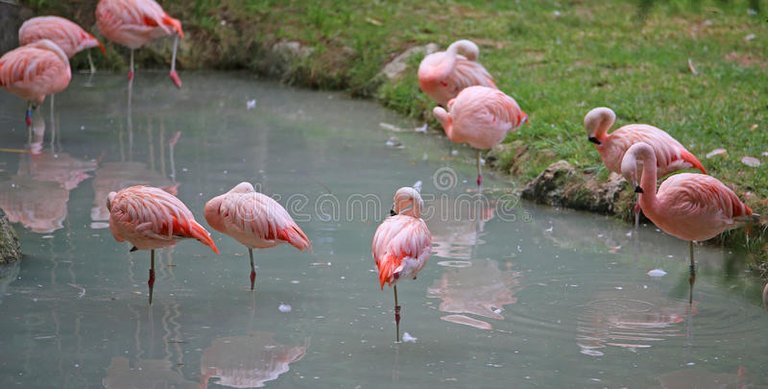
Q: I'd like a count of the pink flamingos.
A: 10